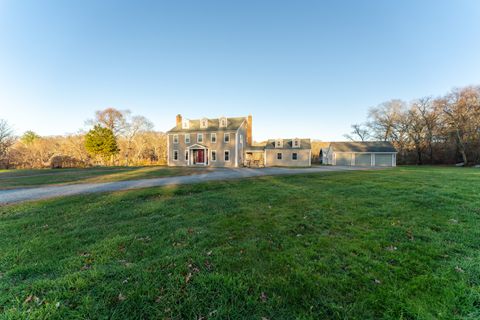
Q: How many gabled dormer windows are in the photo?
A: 5